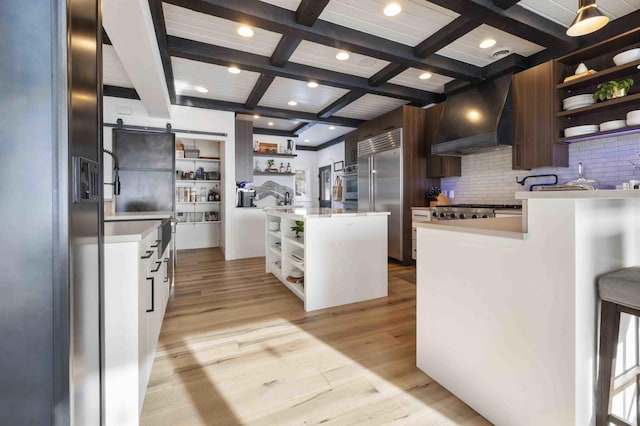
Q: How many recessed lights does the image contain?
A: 13